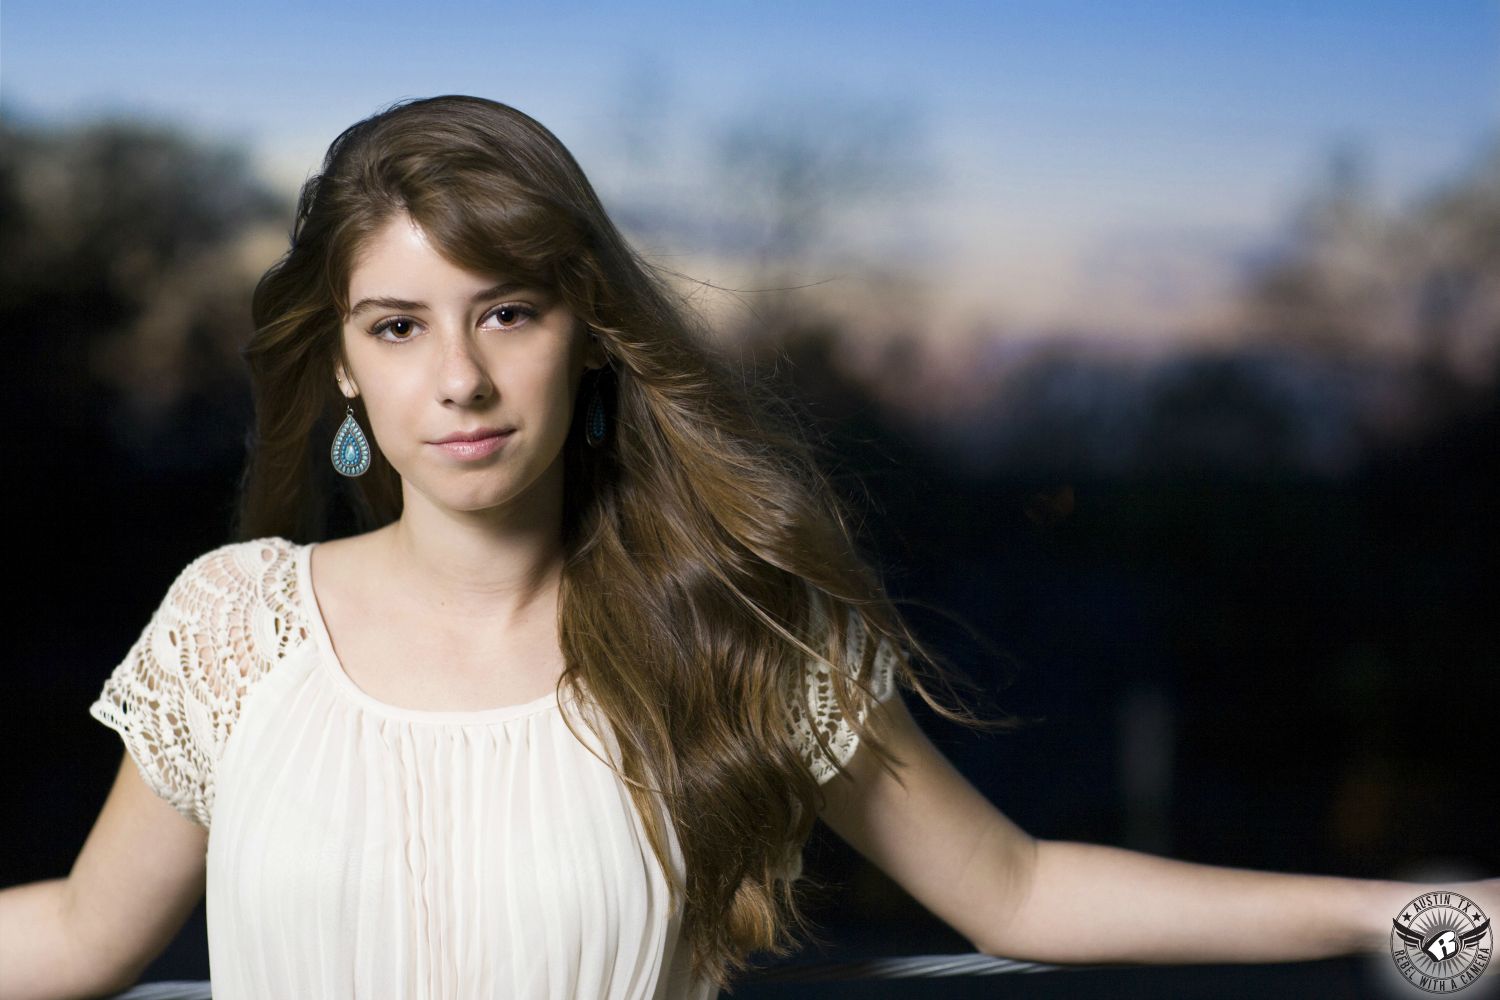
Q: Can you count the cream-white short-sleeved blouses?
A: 1